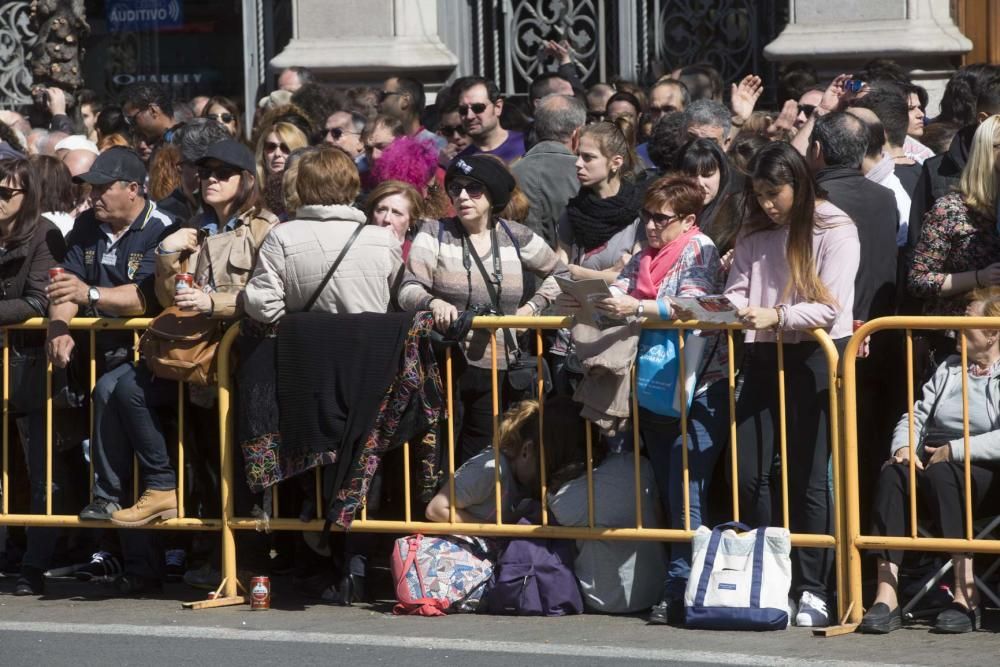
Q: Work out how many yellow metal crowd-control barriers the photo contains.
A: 3